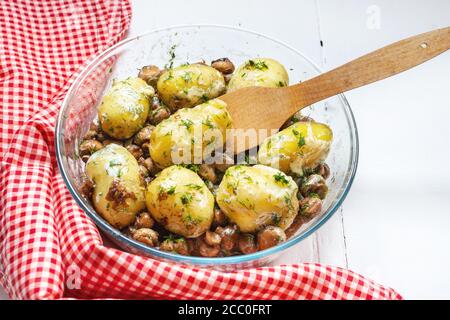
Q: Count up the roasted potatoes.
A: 8